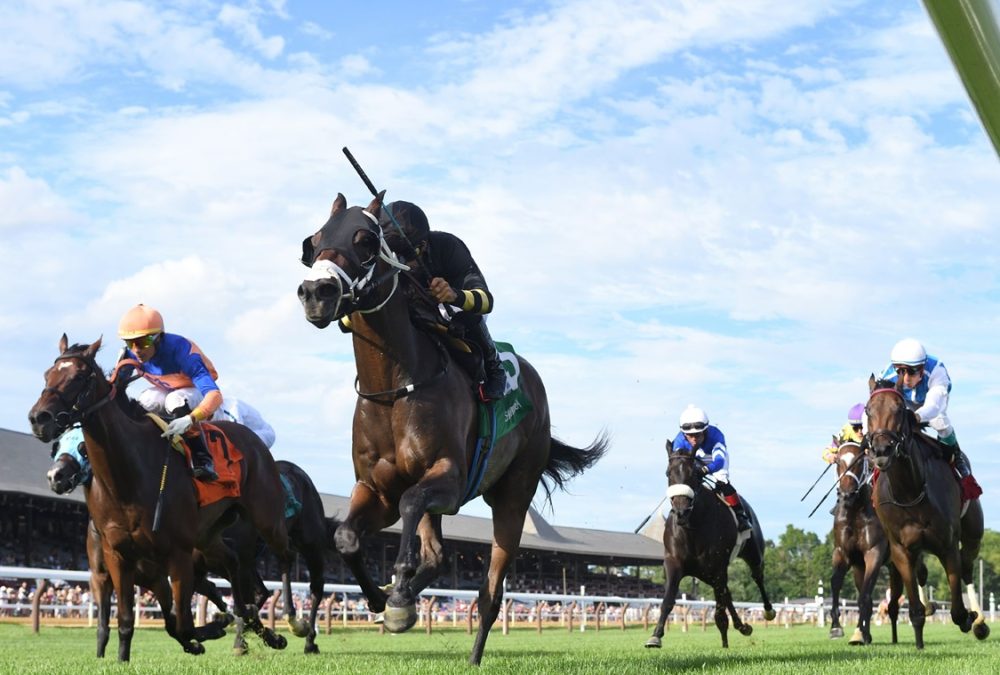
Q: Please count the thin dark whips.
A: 5